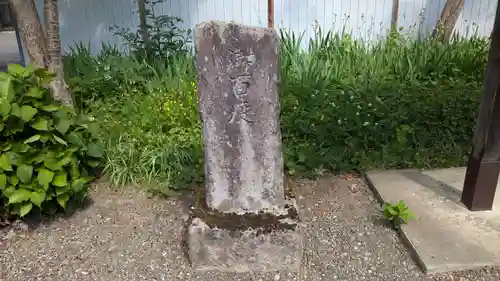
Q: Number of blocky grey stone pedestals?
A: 1